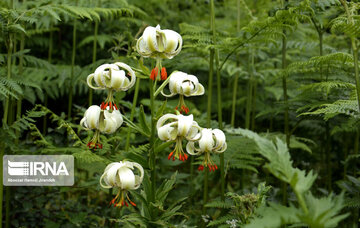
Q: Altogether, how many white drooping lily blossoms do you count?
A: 7